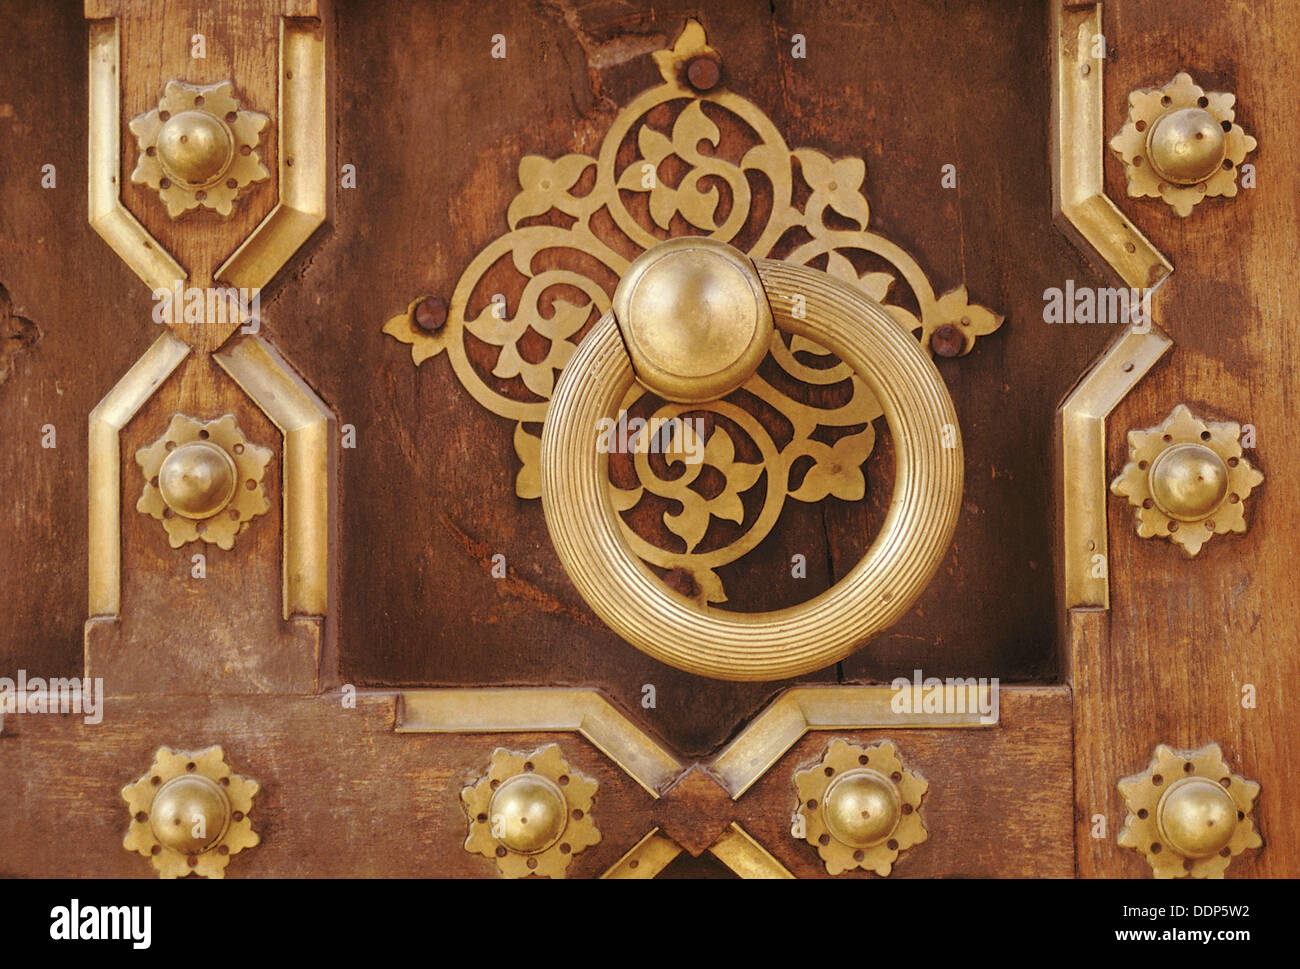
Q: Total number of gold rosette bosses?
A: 8